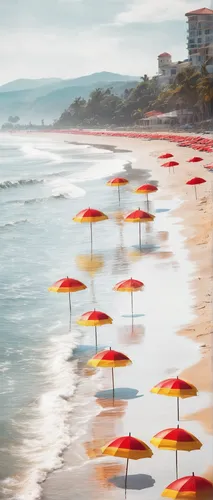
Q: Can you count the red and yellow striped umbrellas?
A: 12